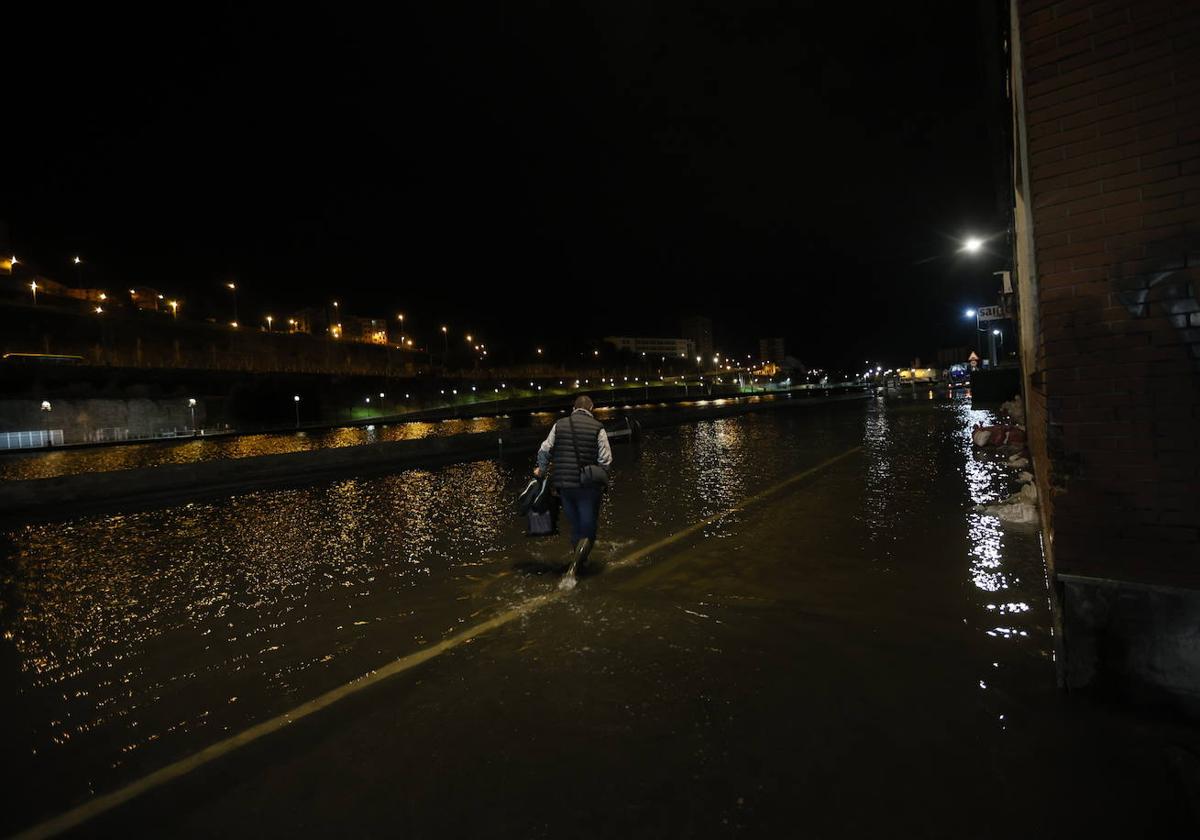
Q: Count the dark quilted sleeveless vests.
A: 1